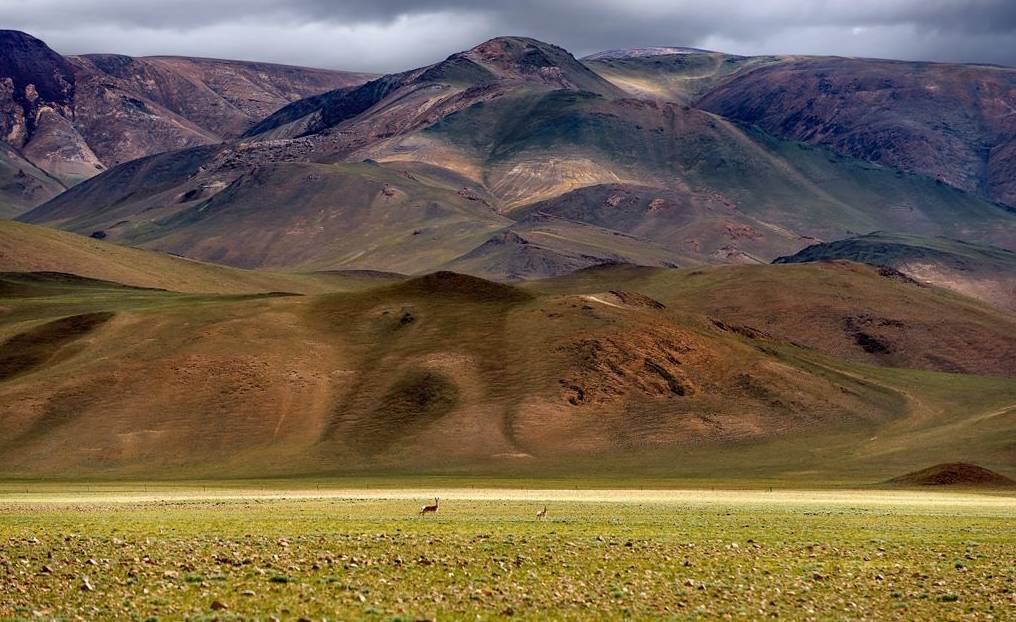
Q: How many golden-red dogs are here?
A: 0